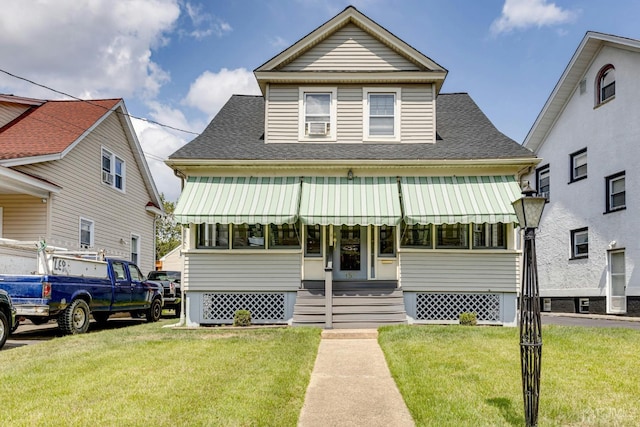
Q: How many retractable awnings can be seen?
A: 3